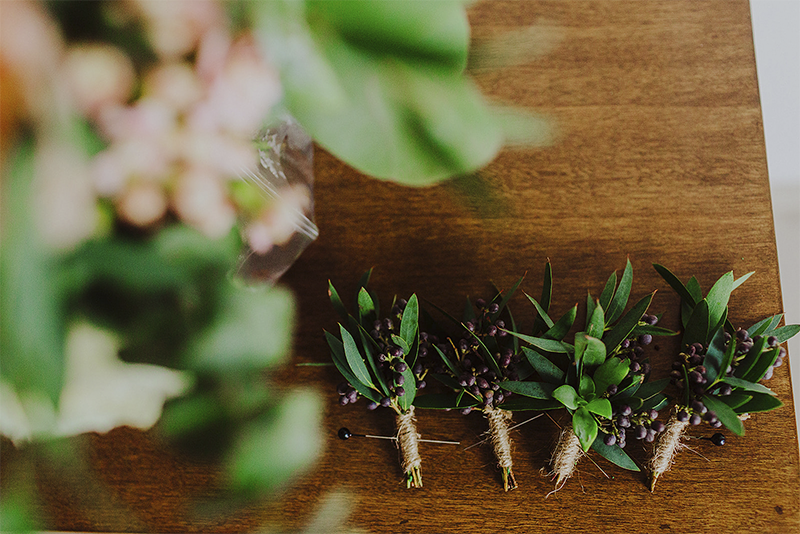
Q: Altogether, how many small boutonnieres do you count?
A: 4